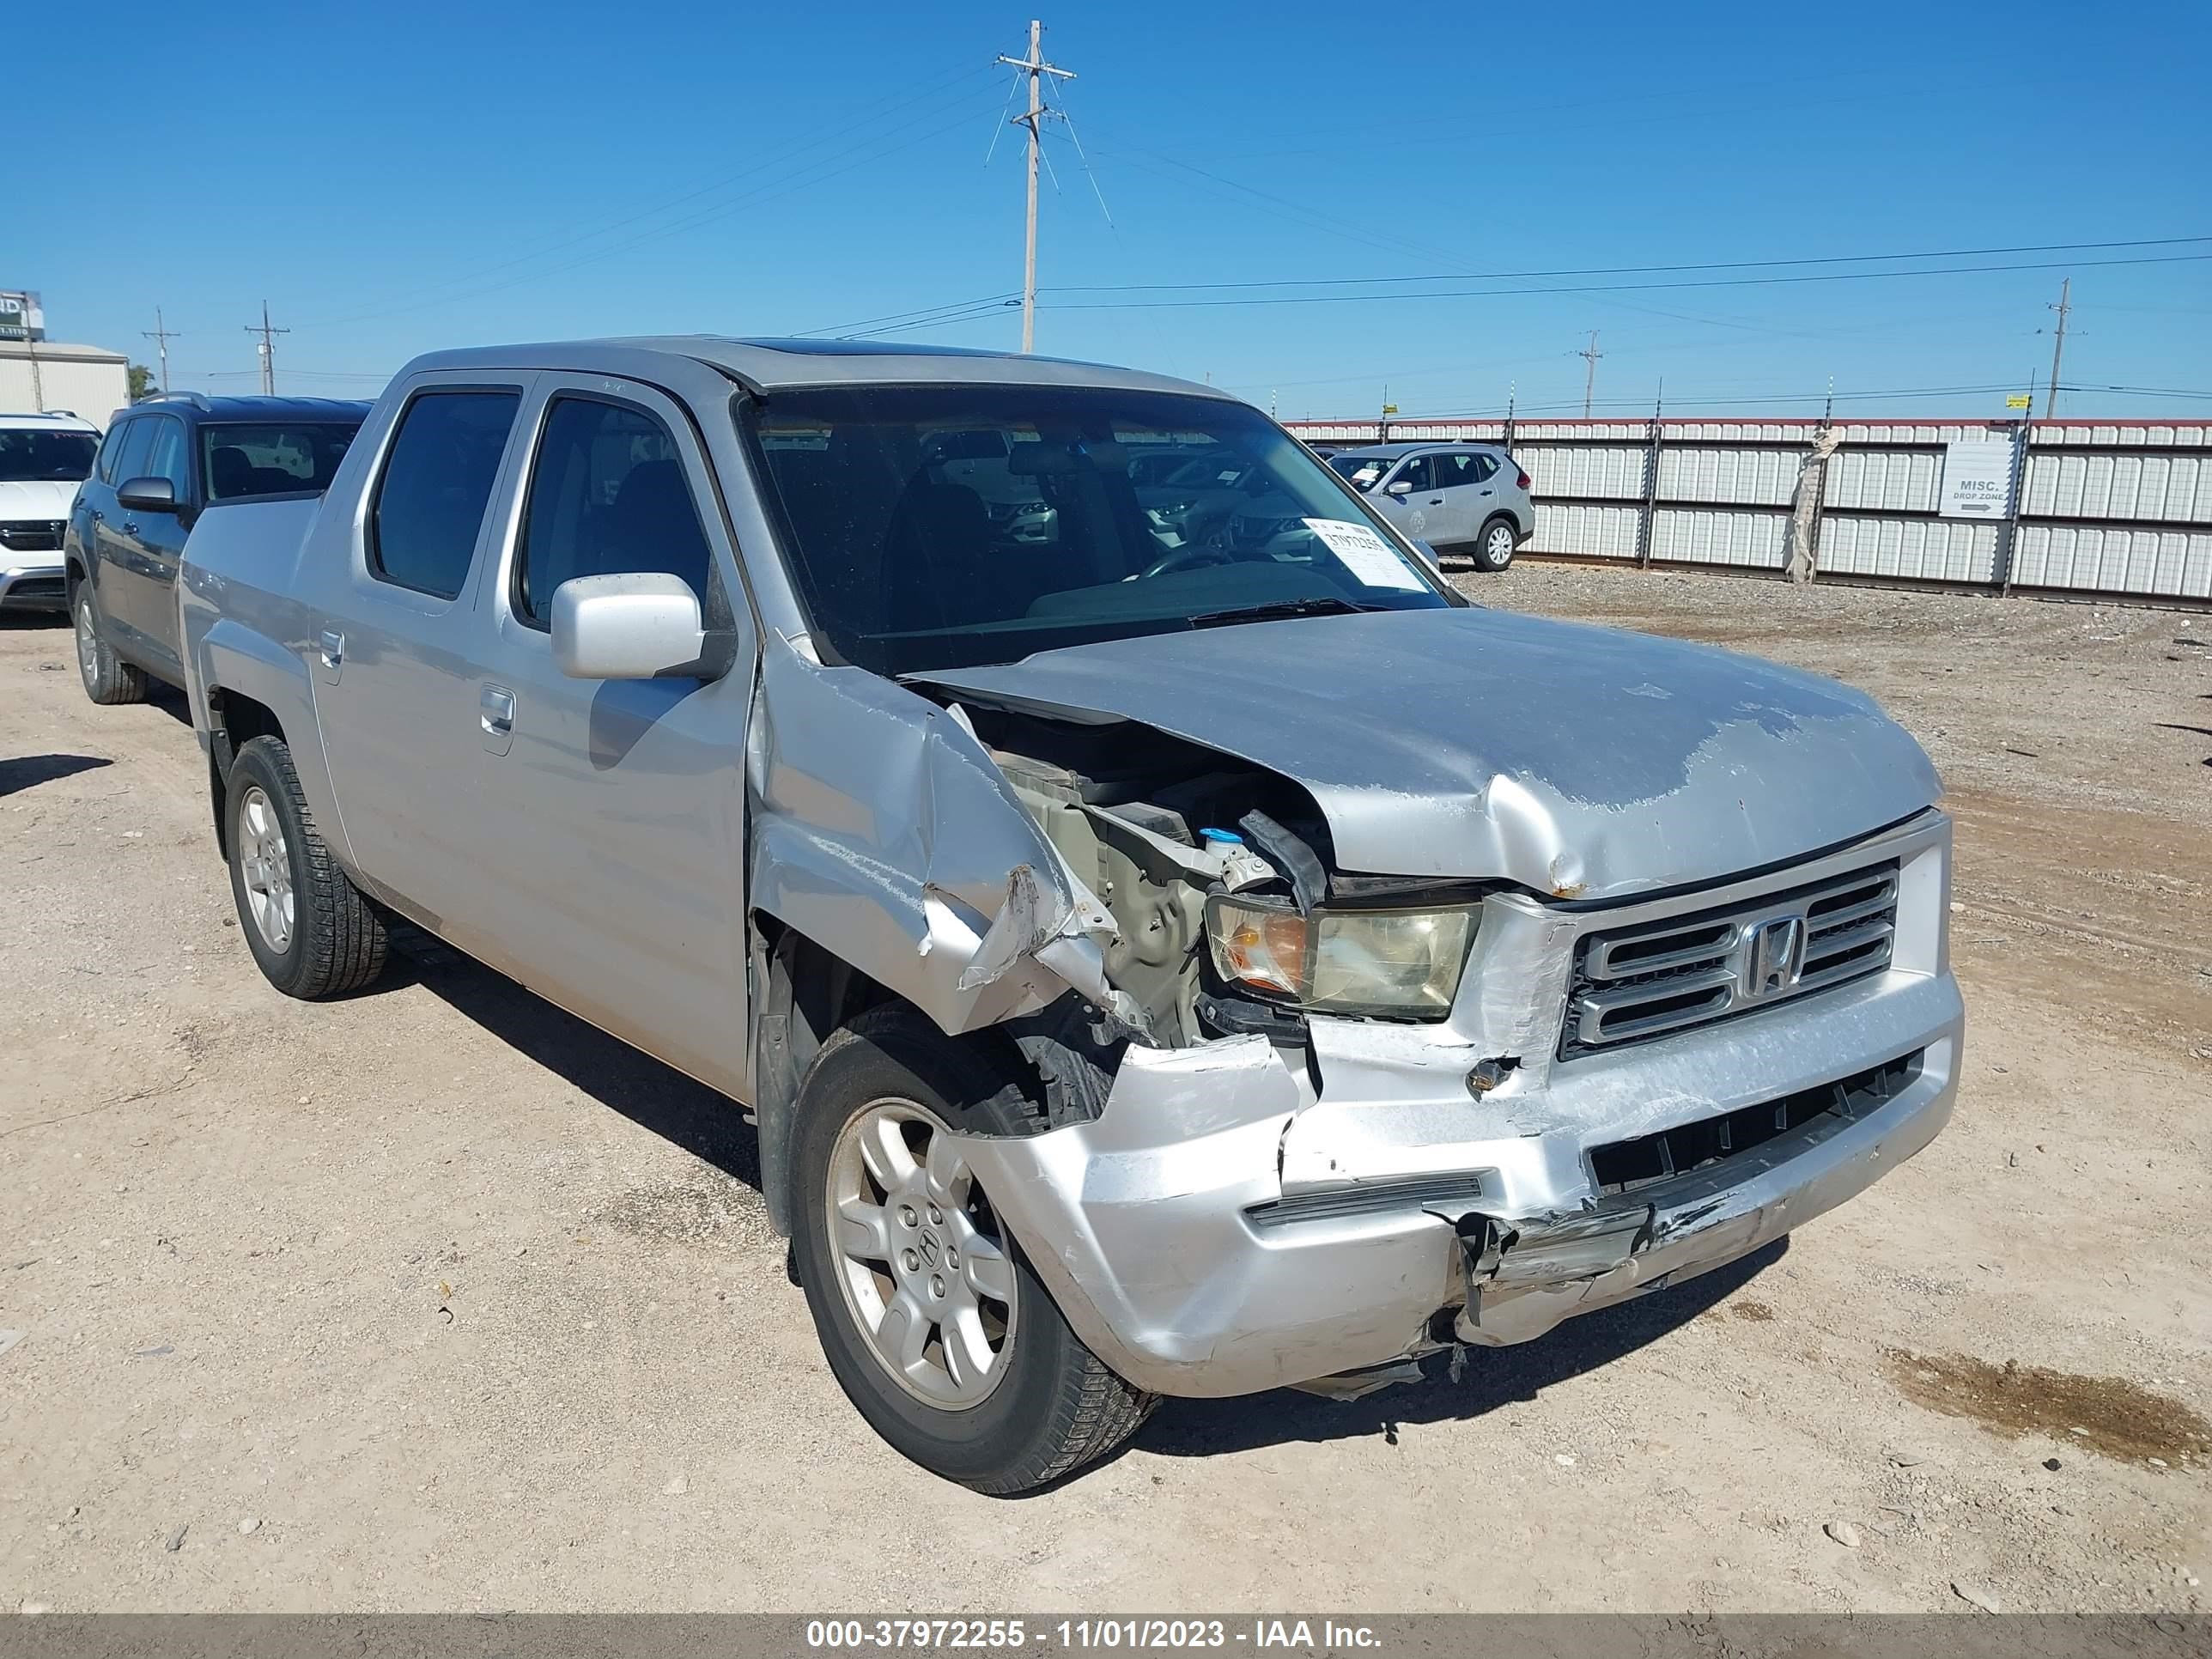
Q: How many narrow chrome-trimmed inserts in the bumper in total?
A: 1